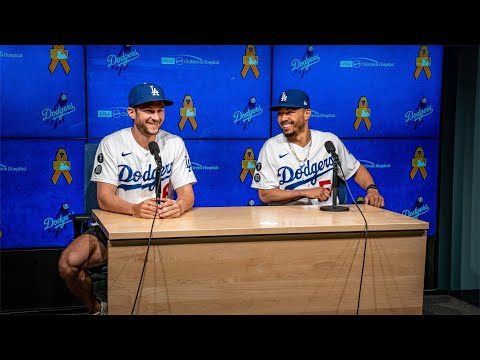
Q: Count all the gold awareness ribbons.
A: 8